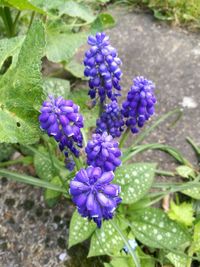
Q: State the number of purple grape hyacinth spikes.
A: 6